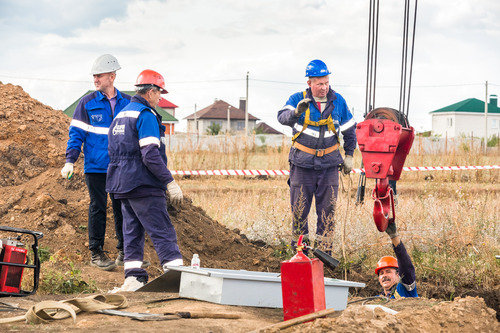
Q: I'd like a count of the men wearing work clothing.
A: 4